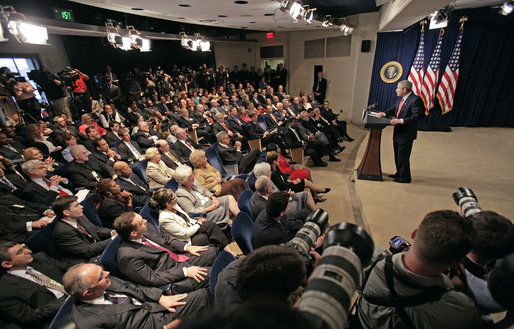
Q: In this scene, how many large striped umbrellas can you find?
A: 0